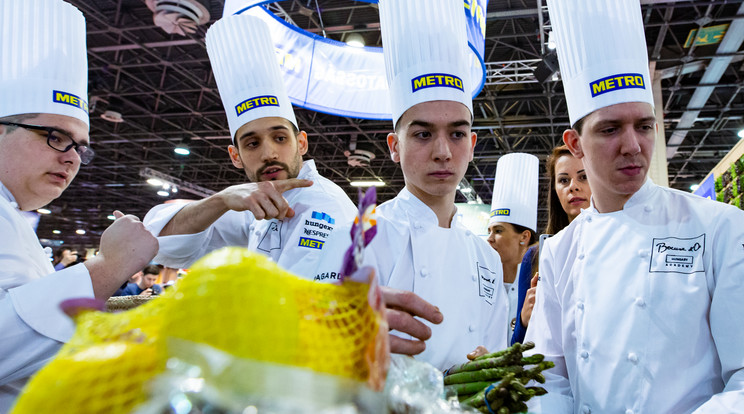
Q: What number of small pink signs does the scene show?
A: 0